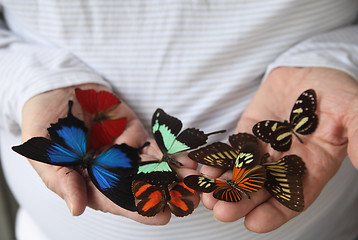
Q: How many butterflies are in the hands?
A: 7